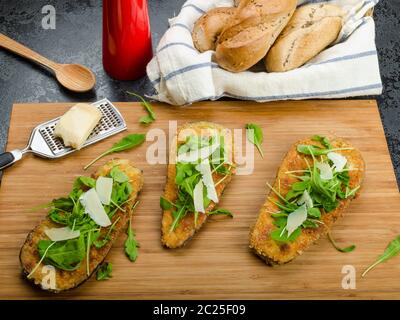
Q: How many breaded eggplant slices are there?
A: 3